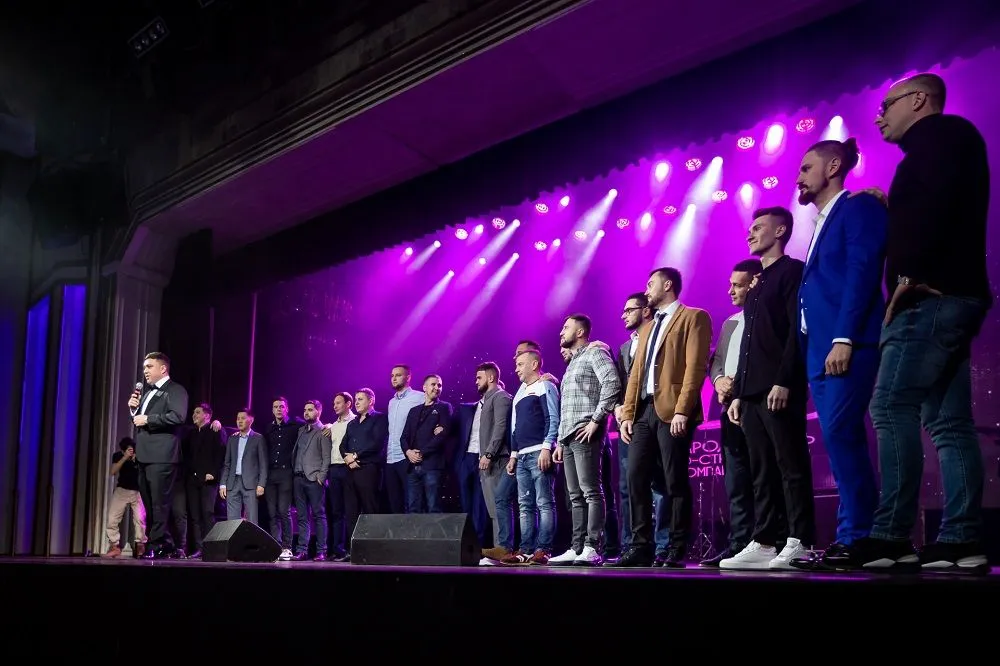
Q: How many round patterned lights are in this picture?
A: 12